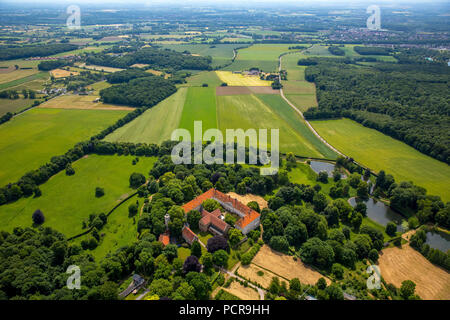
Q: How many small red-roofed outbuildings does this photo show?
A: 2